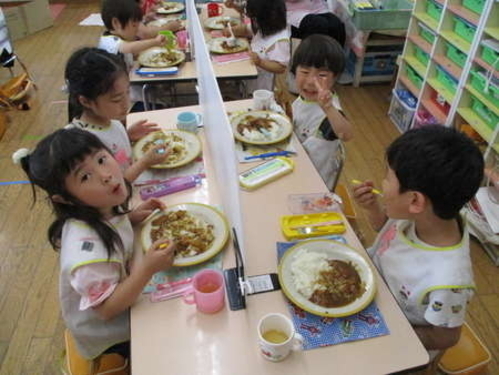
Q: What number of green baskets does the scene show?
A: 11